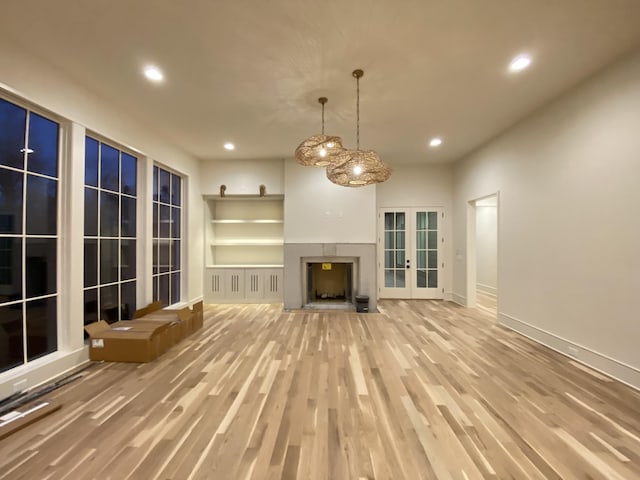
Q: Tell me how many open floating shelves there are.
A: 2